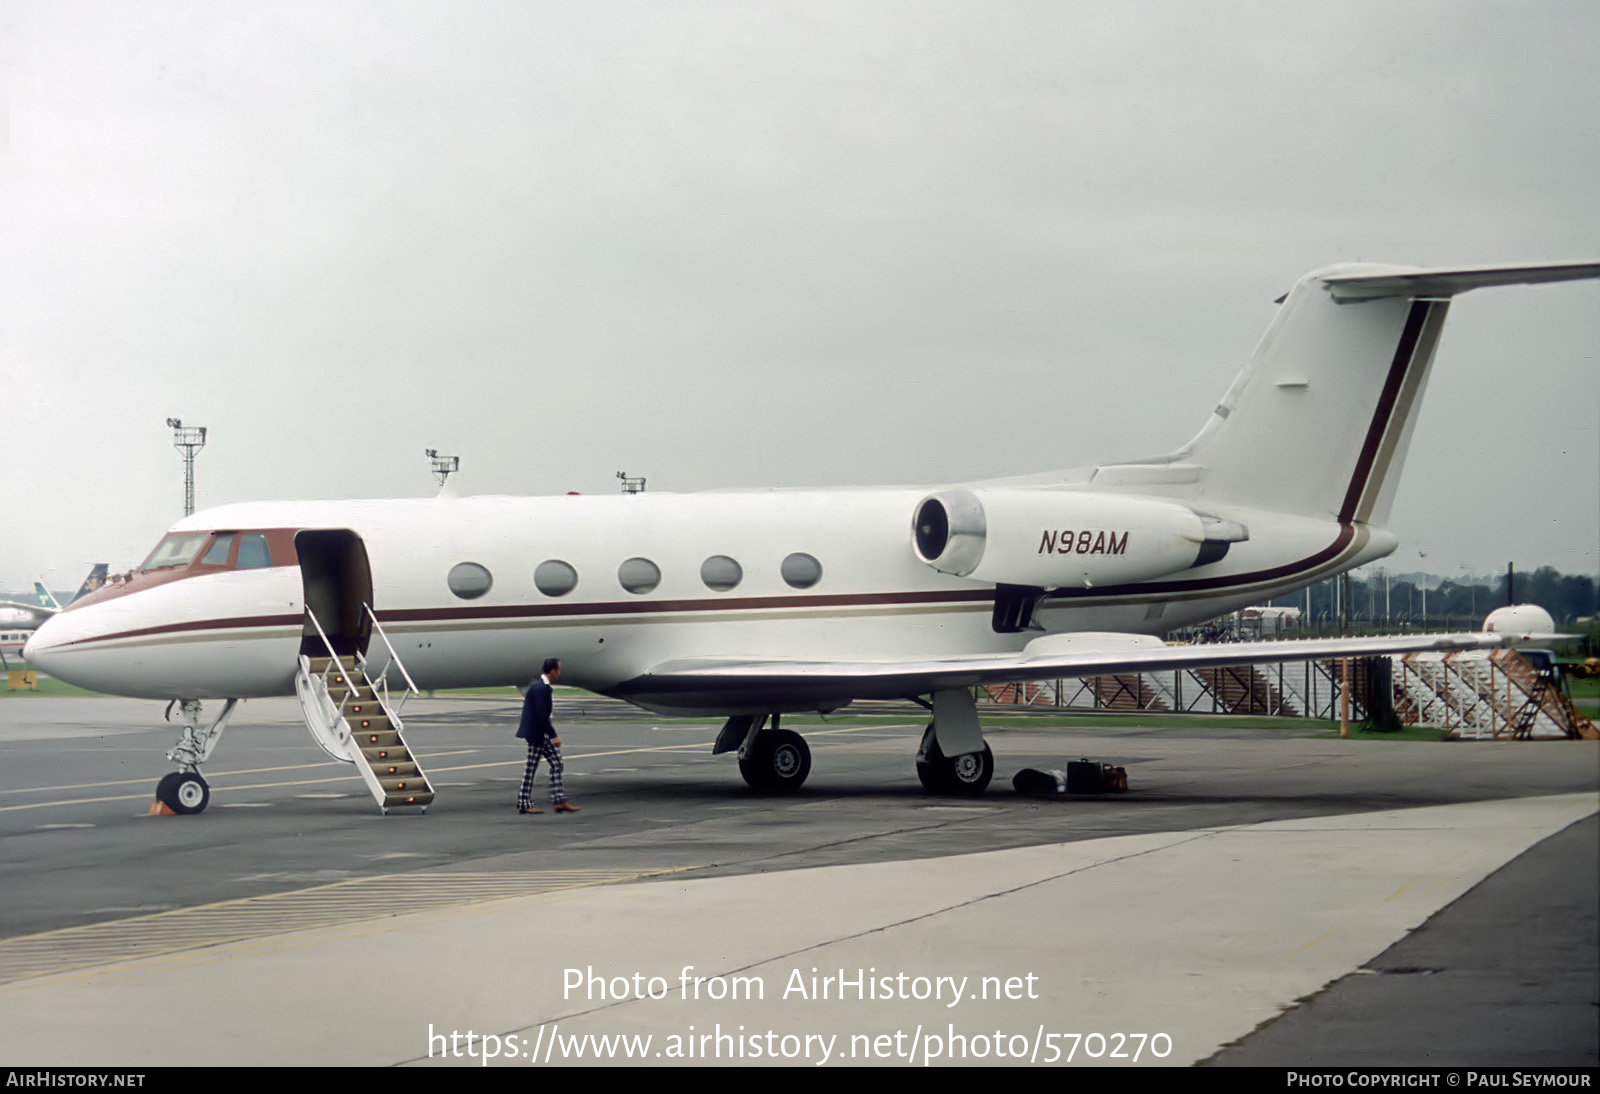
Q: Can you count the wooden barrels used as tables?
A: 0